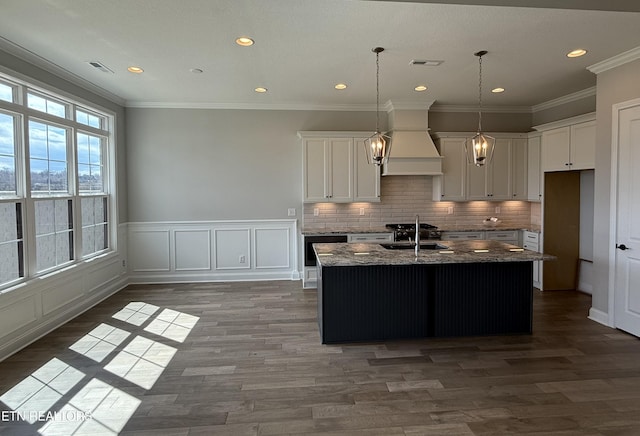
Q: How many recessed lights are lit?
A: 7